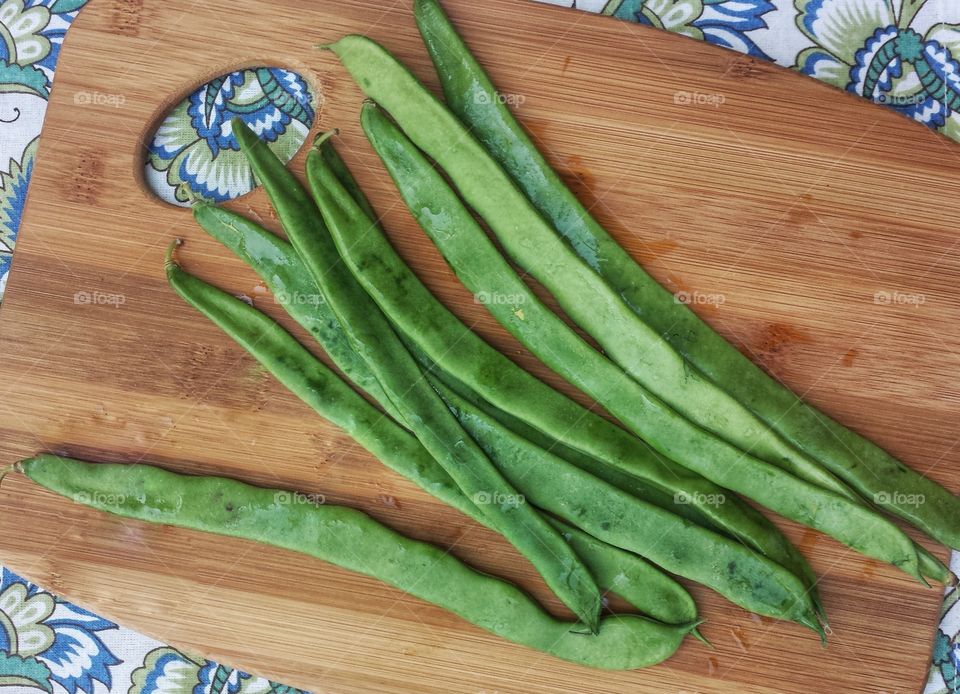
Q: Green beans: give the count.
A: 9